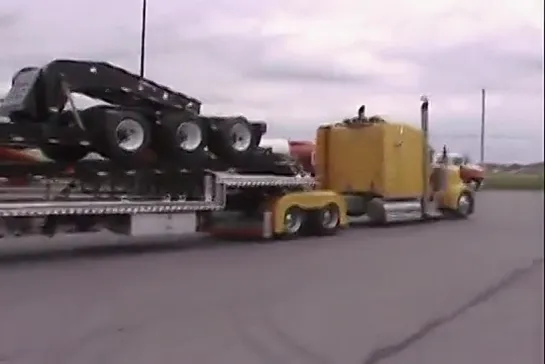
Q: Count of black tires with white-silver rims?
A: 6